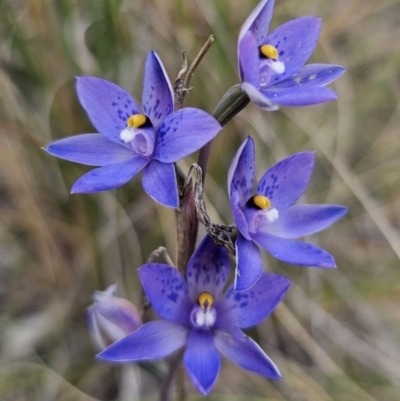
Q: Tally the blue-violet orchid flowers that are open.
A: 4